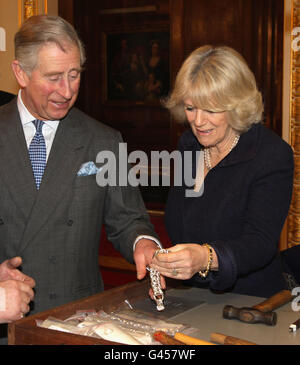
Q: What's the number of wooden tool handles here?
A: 4